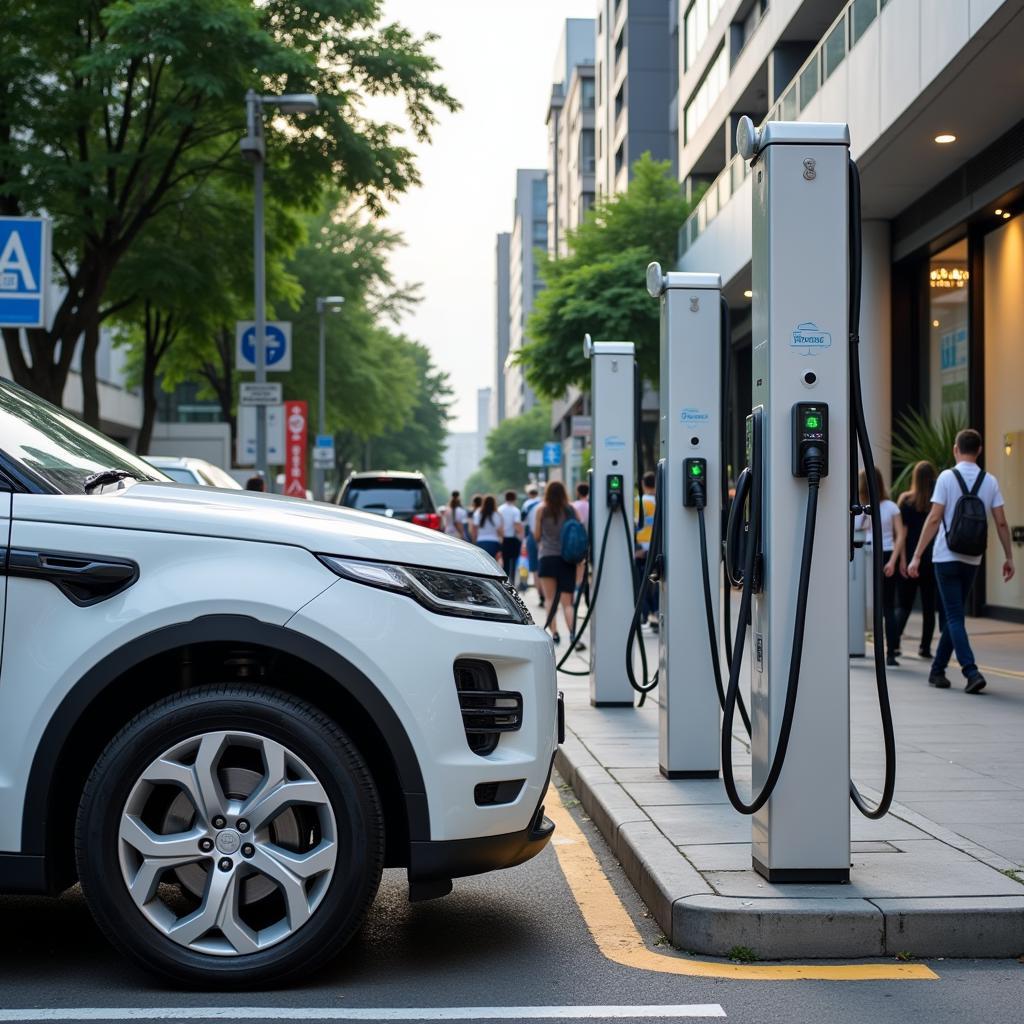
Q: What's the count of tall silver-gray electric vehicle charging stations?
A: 3